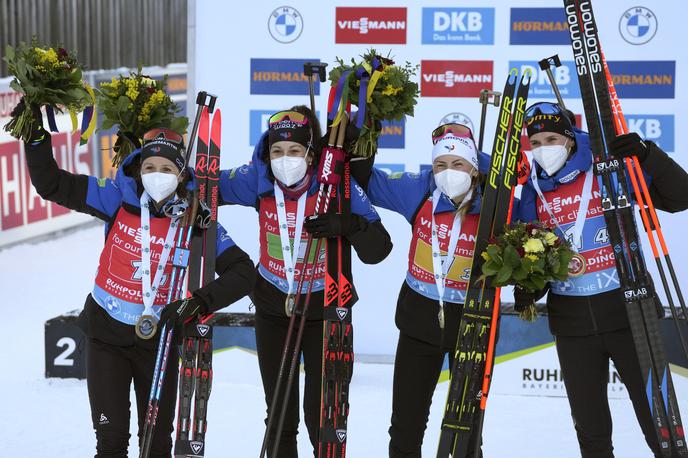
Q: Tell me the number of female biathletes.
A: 4